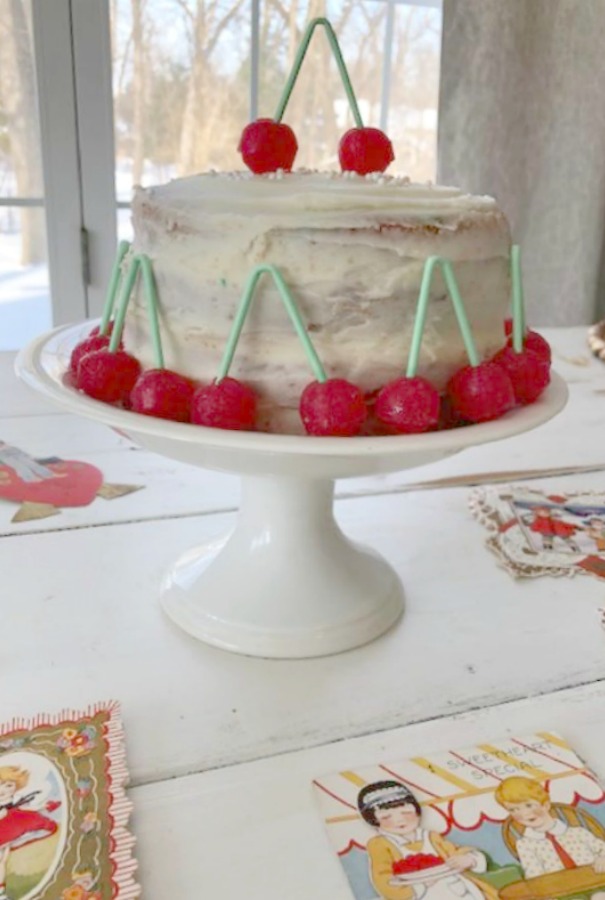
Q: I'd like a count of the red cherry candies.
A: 12